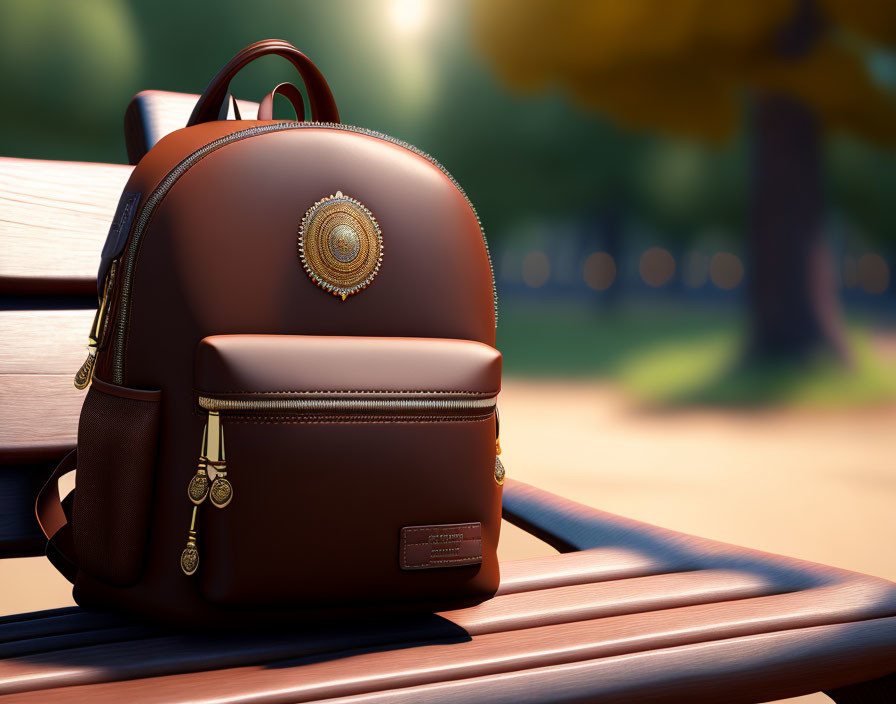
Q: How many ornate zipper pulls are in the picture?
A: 5